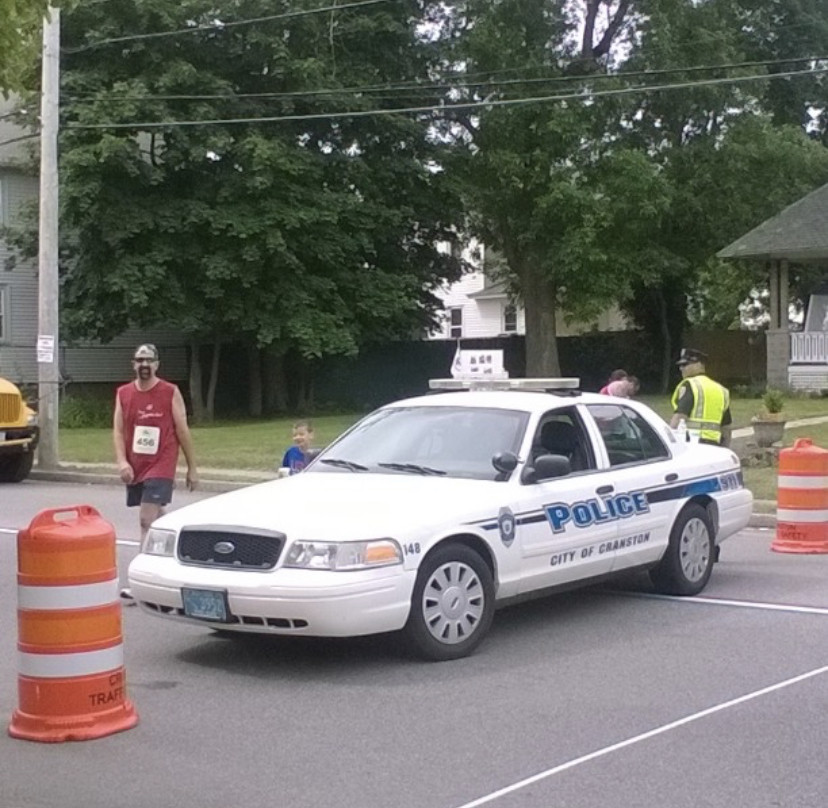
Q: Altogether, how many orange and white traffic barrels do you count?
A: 2